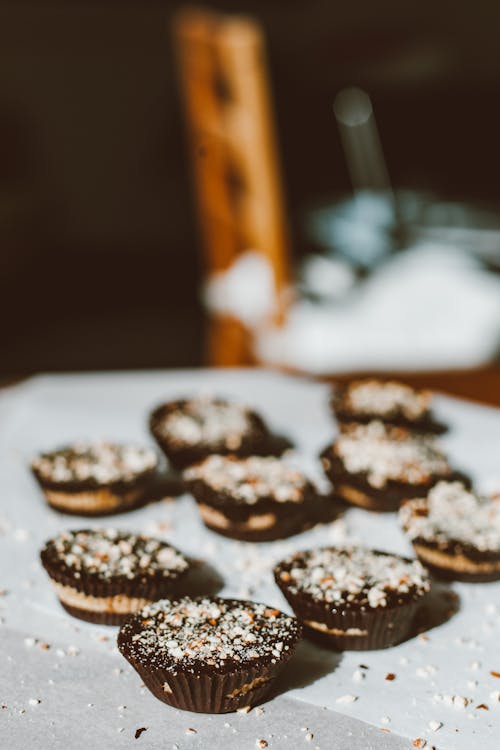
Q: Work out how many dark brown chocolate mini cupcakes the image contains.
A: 9